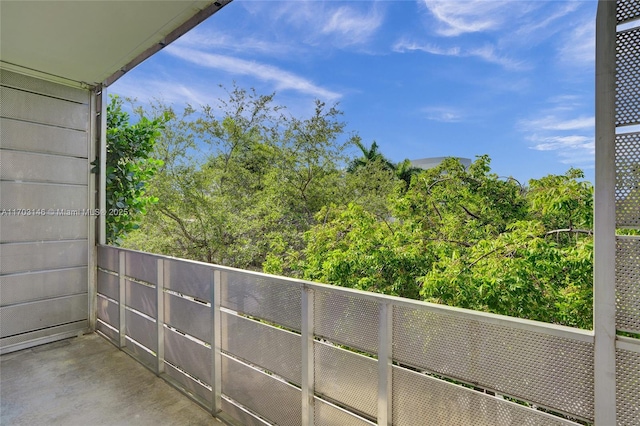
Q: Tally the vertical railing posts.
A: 5